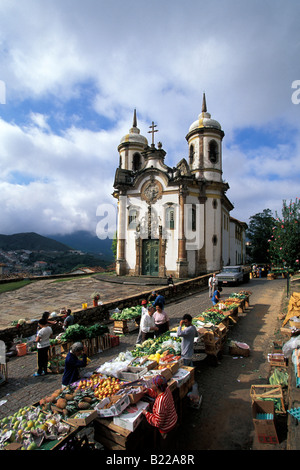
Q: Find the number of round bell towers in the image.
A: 2